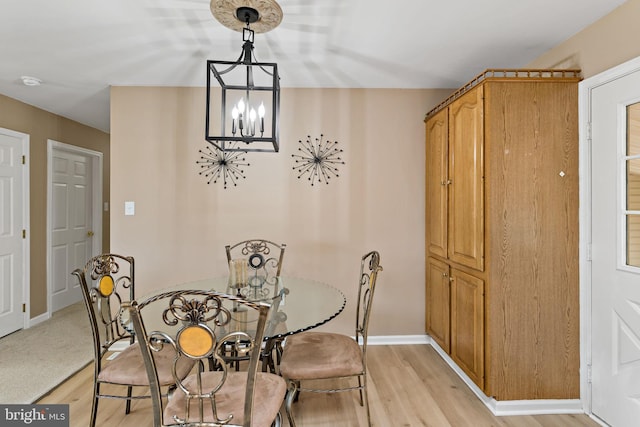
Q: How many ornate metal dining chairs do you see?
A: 4